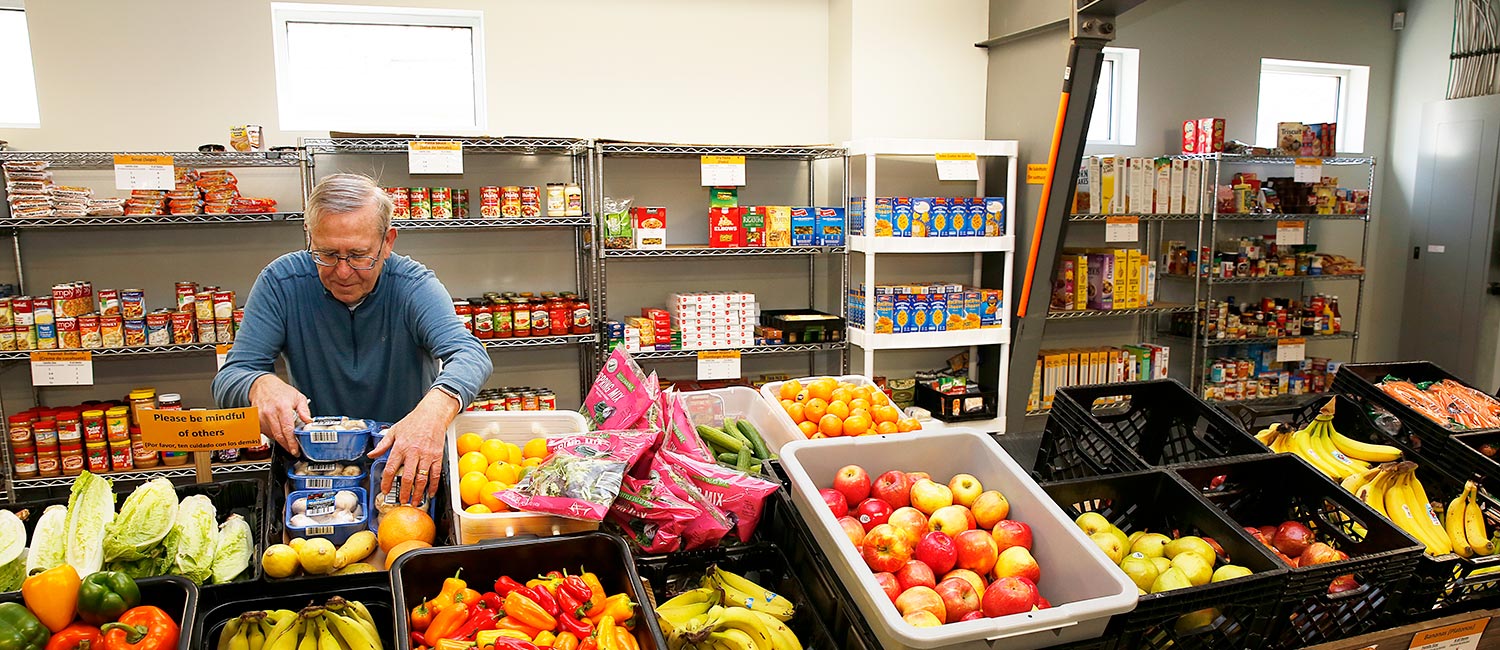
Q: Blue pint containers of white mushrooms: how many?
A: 5